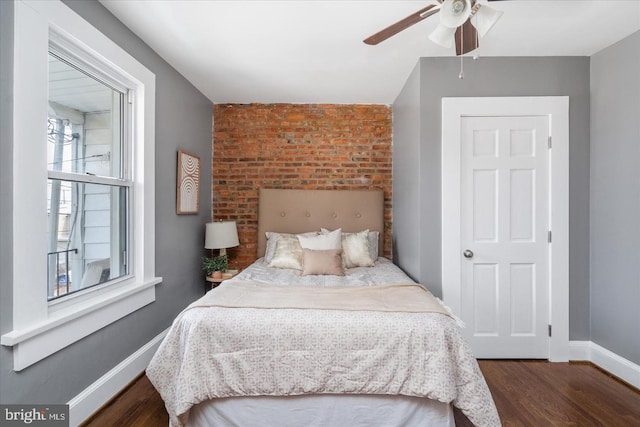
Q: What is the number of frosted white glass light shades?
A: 3